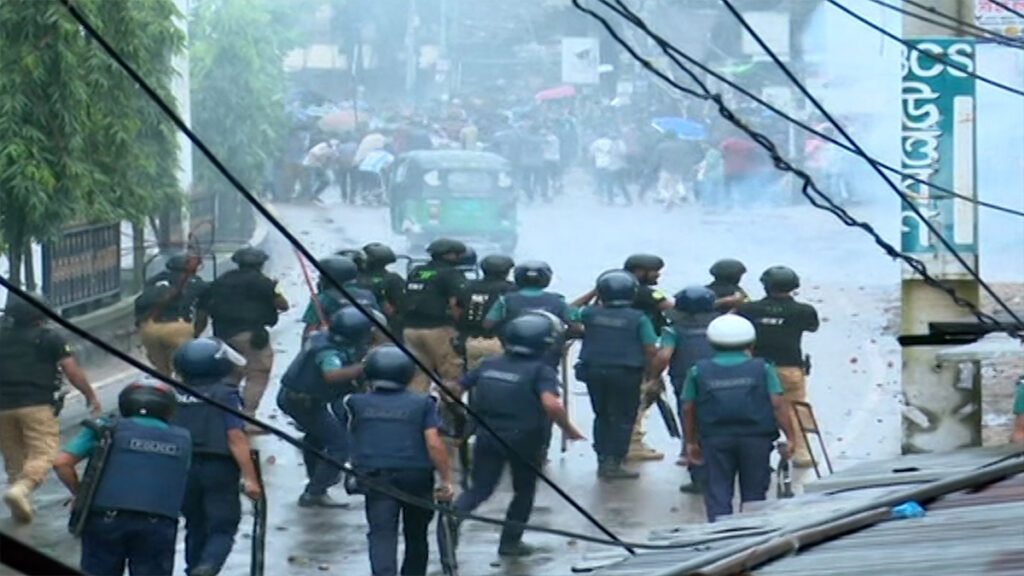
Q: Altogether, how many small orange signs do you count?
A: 0